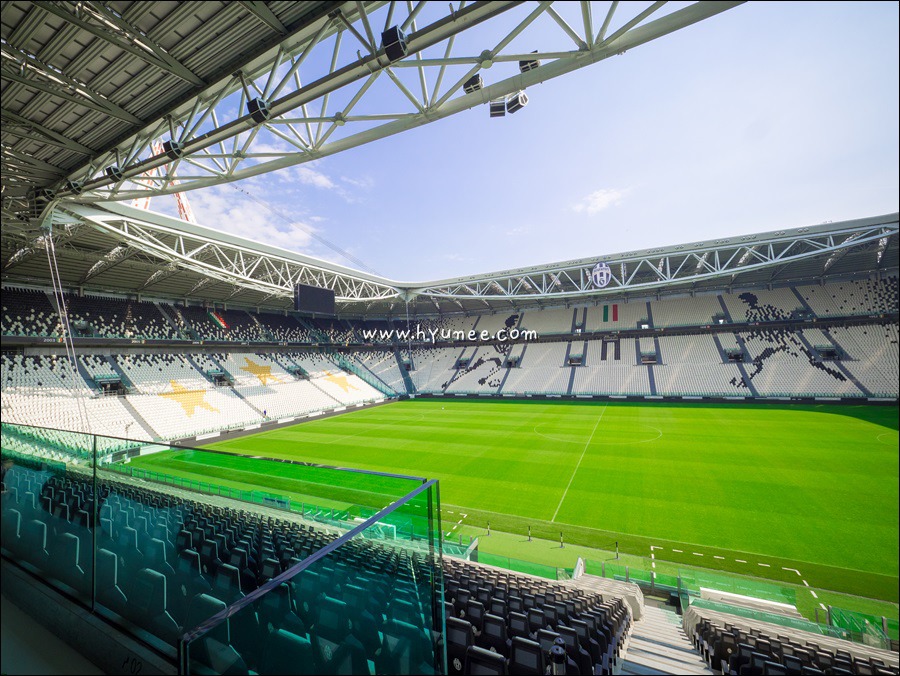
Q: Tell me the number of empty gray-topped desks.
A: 0